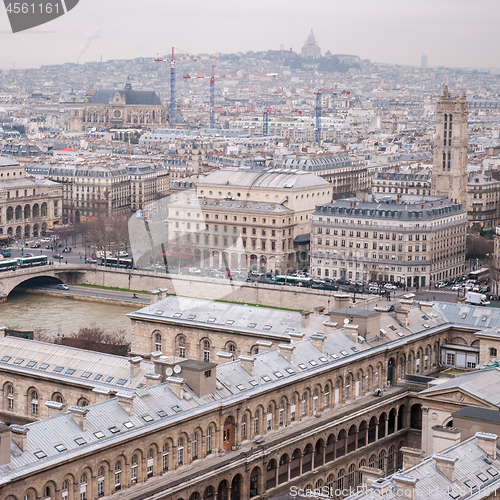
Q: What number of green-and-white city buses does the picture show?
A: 4